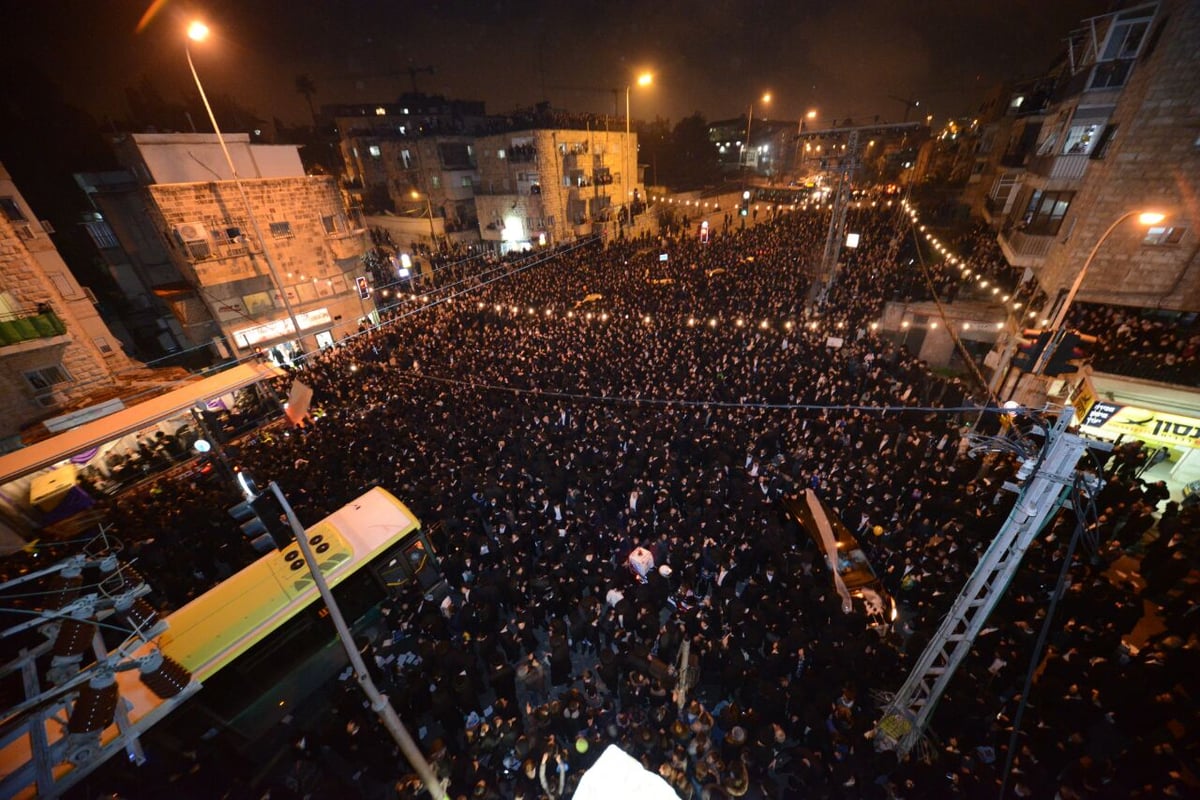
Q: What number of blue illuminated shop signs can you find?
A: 0